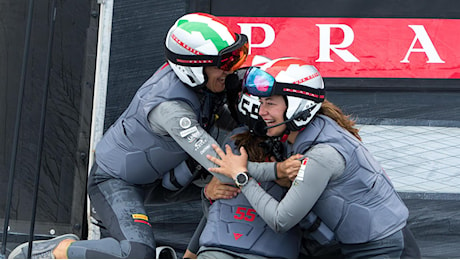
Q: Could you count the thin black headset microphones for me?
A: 1